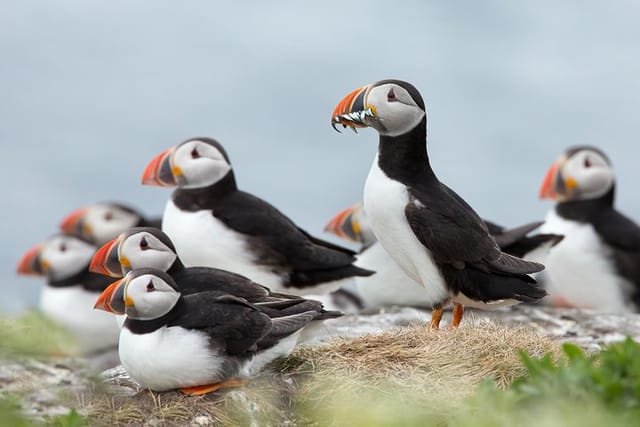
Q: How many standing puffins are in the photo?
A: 1